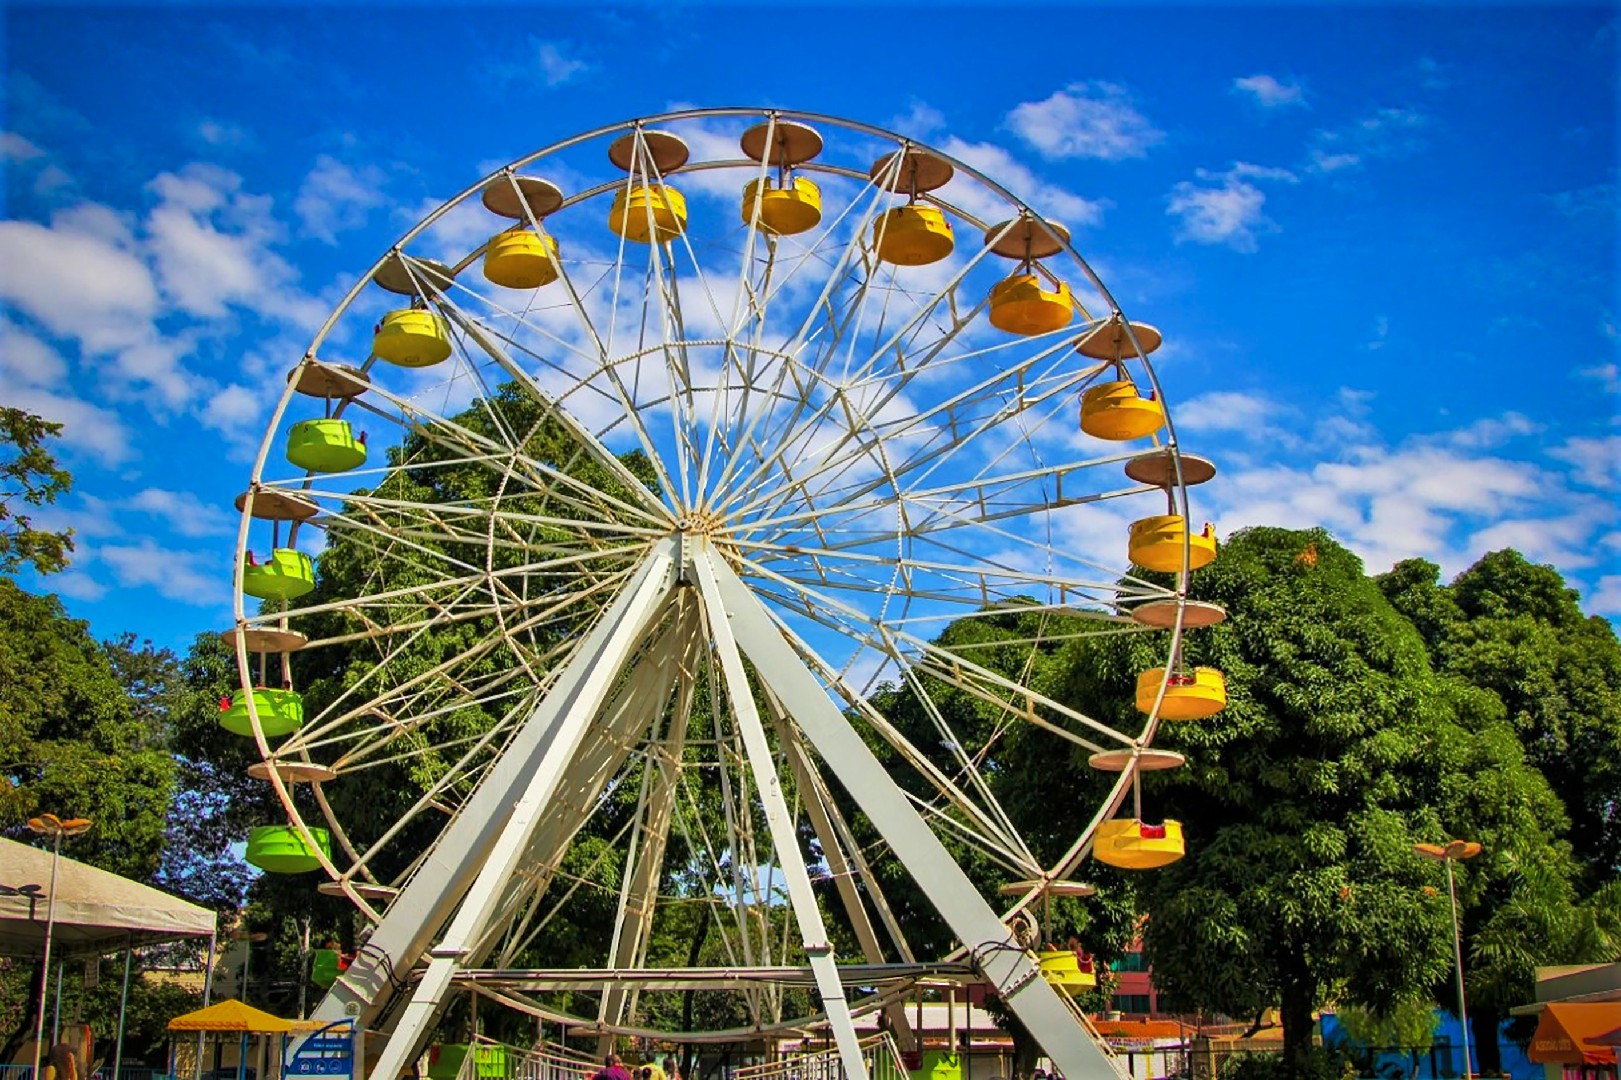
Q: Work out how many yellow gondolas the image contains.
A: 11